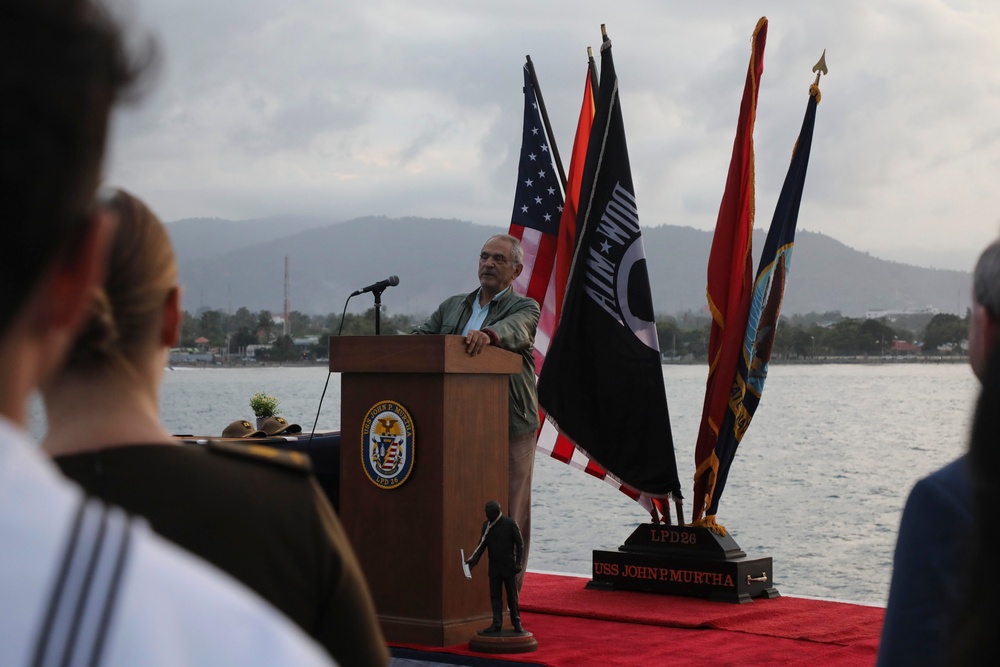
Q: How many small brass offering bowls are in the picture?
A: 0